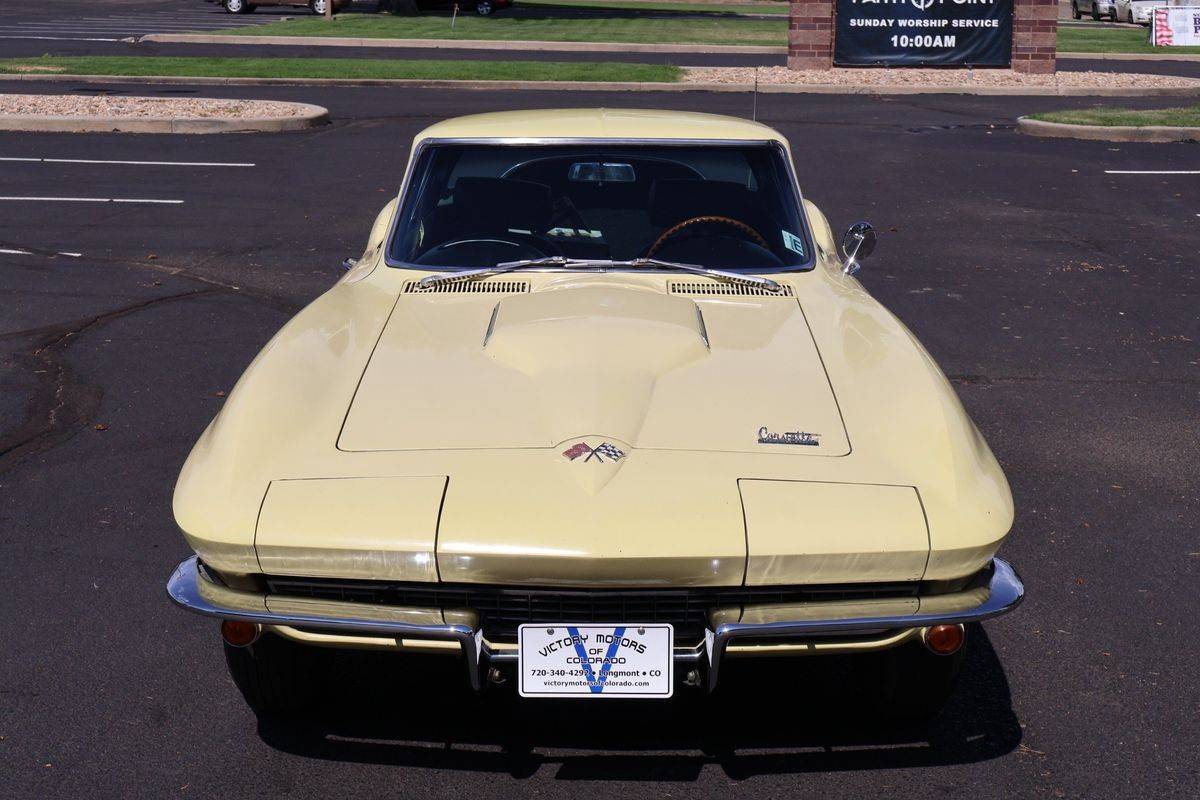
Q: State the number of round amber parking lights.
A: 2